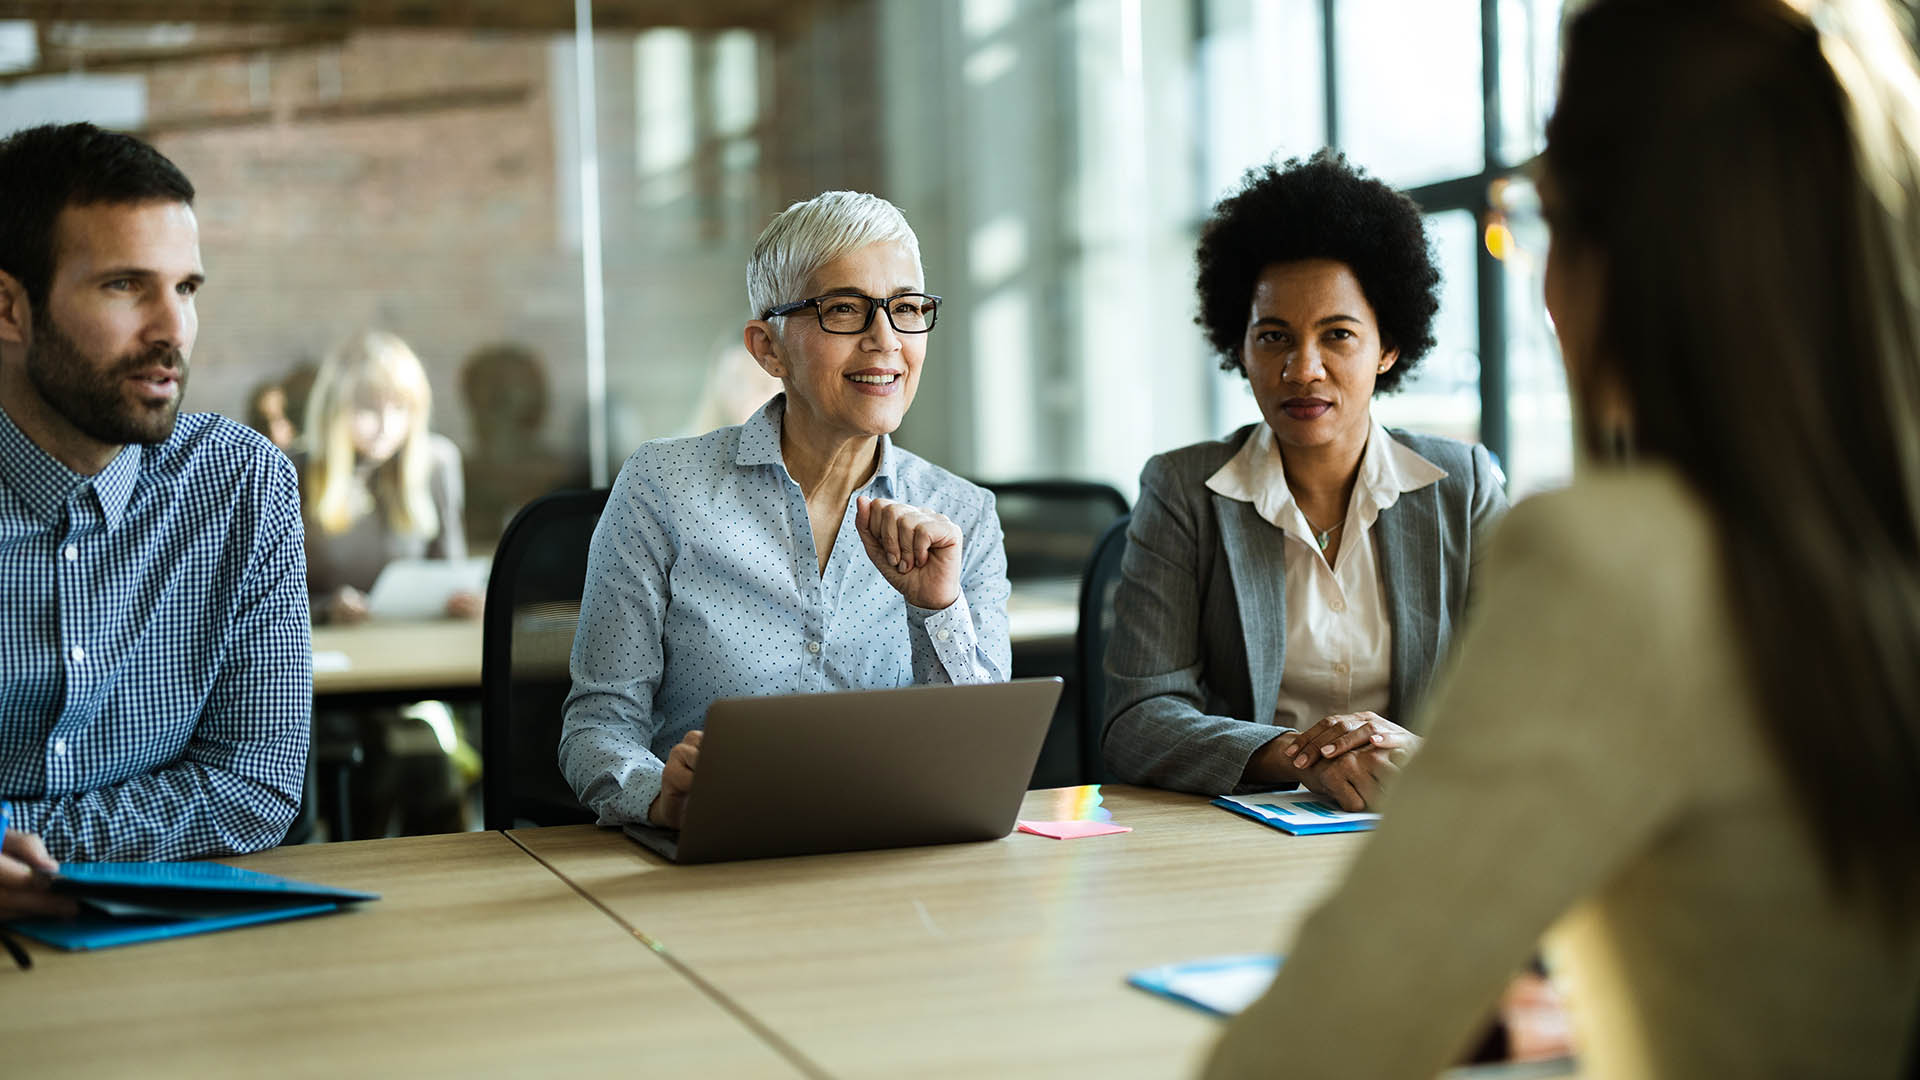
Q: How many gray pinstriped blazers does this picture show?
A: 1